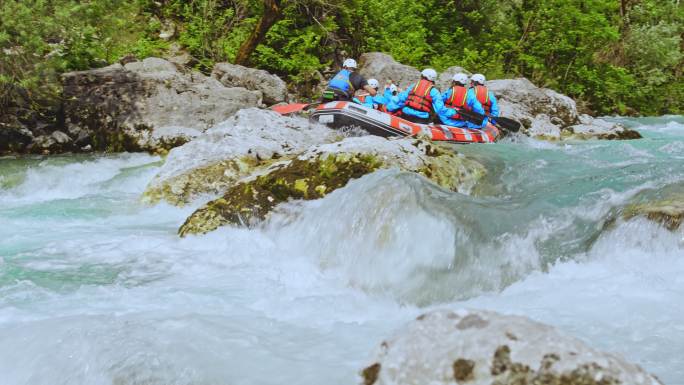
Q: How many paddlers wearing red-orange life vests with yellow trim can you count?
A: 3